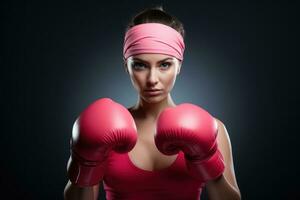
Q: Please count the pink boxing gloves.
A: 2